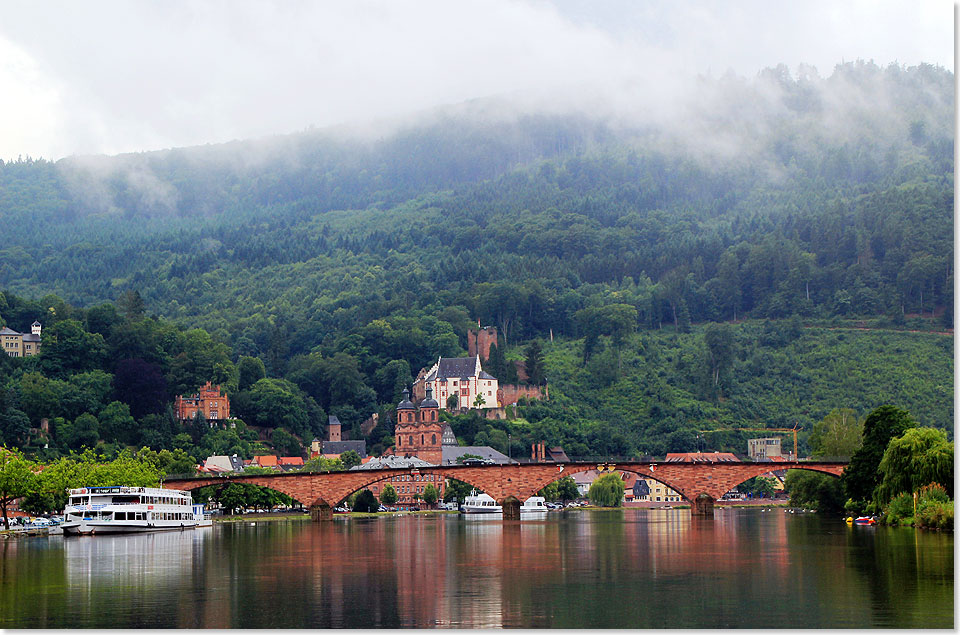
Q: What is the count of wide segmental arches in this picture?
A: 4